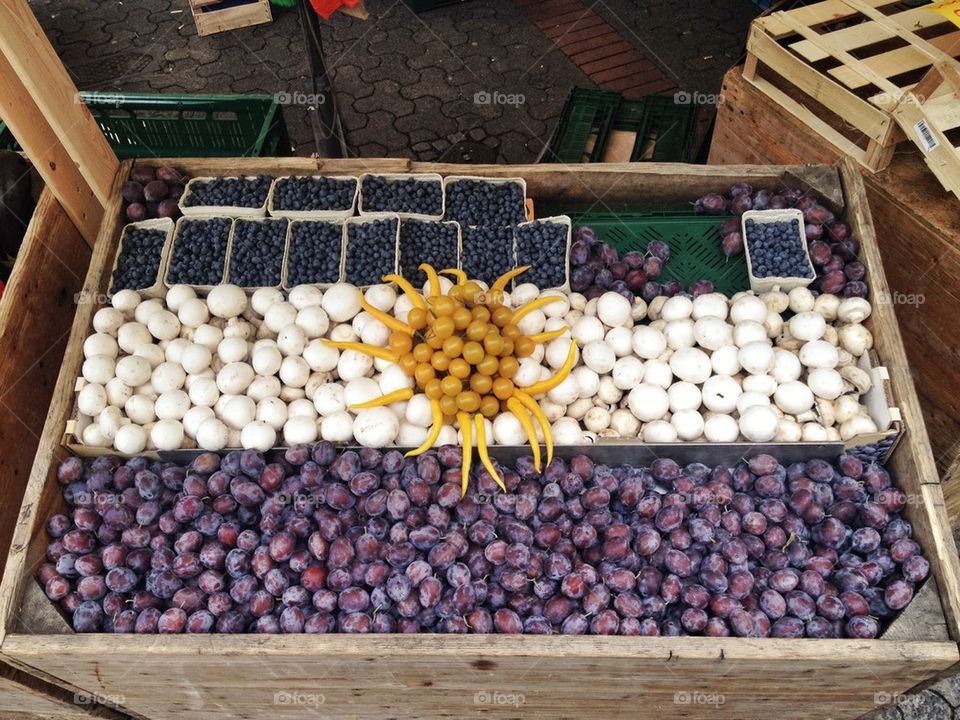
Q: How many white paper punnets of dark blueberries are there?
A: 13